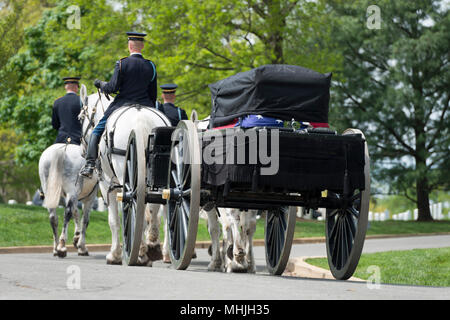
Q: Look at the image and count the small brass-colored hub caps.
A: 2